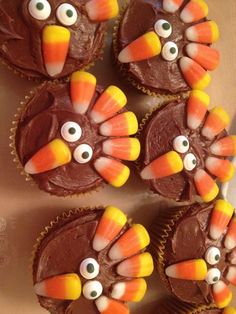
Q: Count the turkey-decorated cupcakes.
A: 6